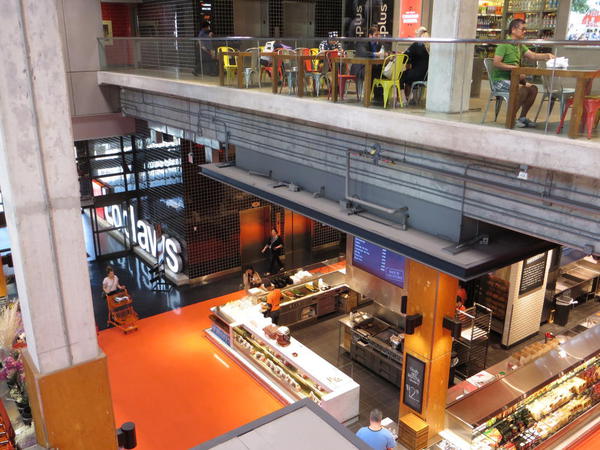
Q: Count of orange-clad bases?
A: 2